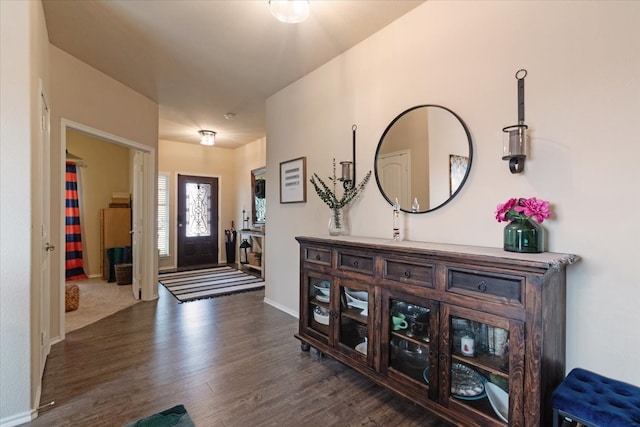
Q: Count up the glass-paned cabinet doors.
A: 4